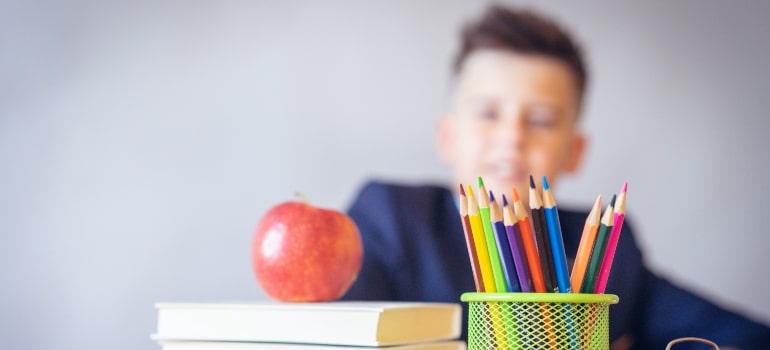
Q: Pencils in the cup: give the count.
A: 11